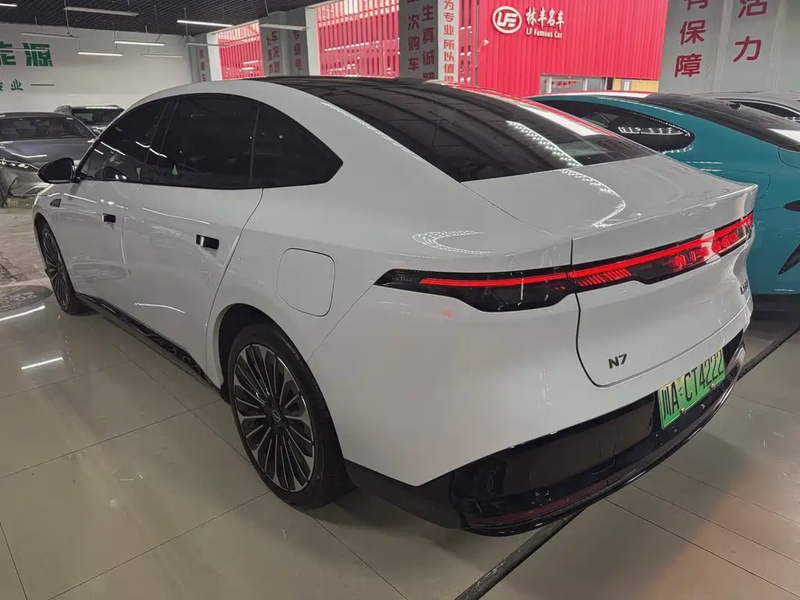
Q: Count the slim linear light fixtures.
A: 10